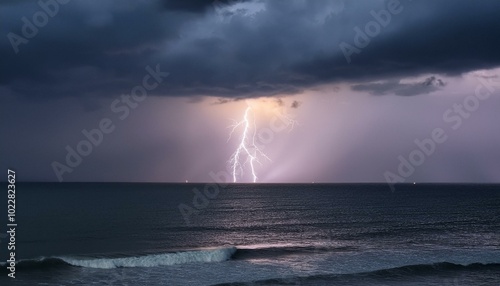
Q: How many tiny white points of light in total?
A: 3